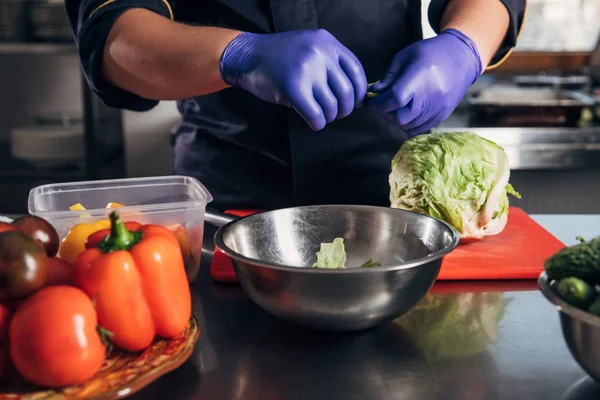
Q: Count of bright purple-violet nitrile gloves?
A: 2